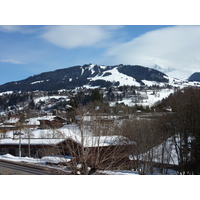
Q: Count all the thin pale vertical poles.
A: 2